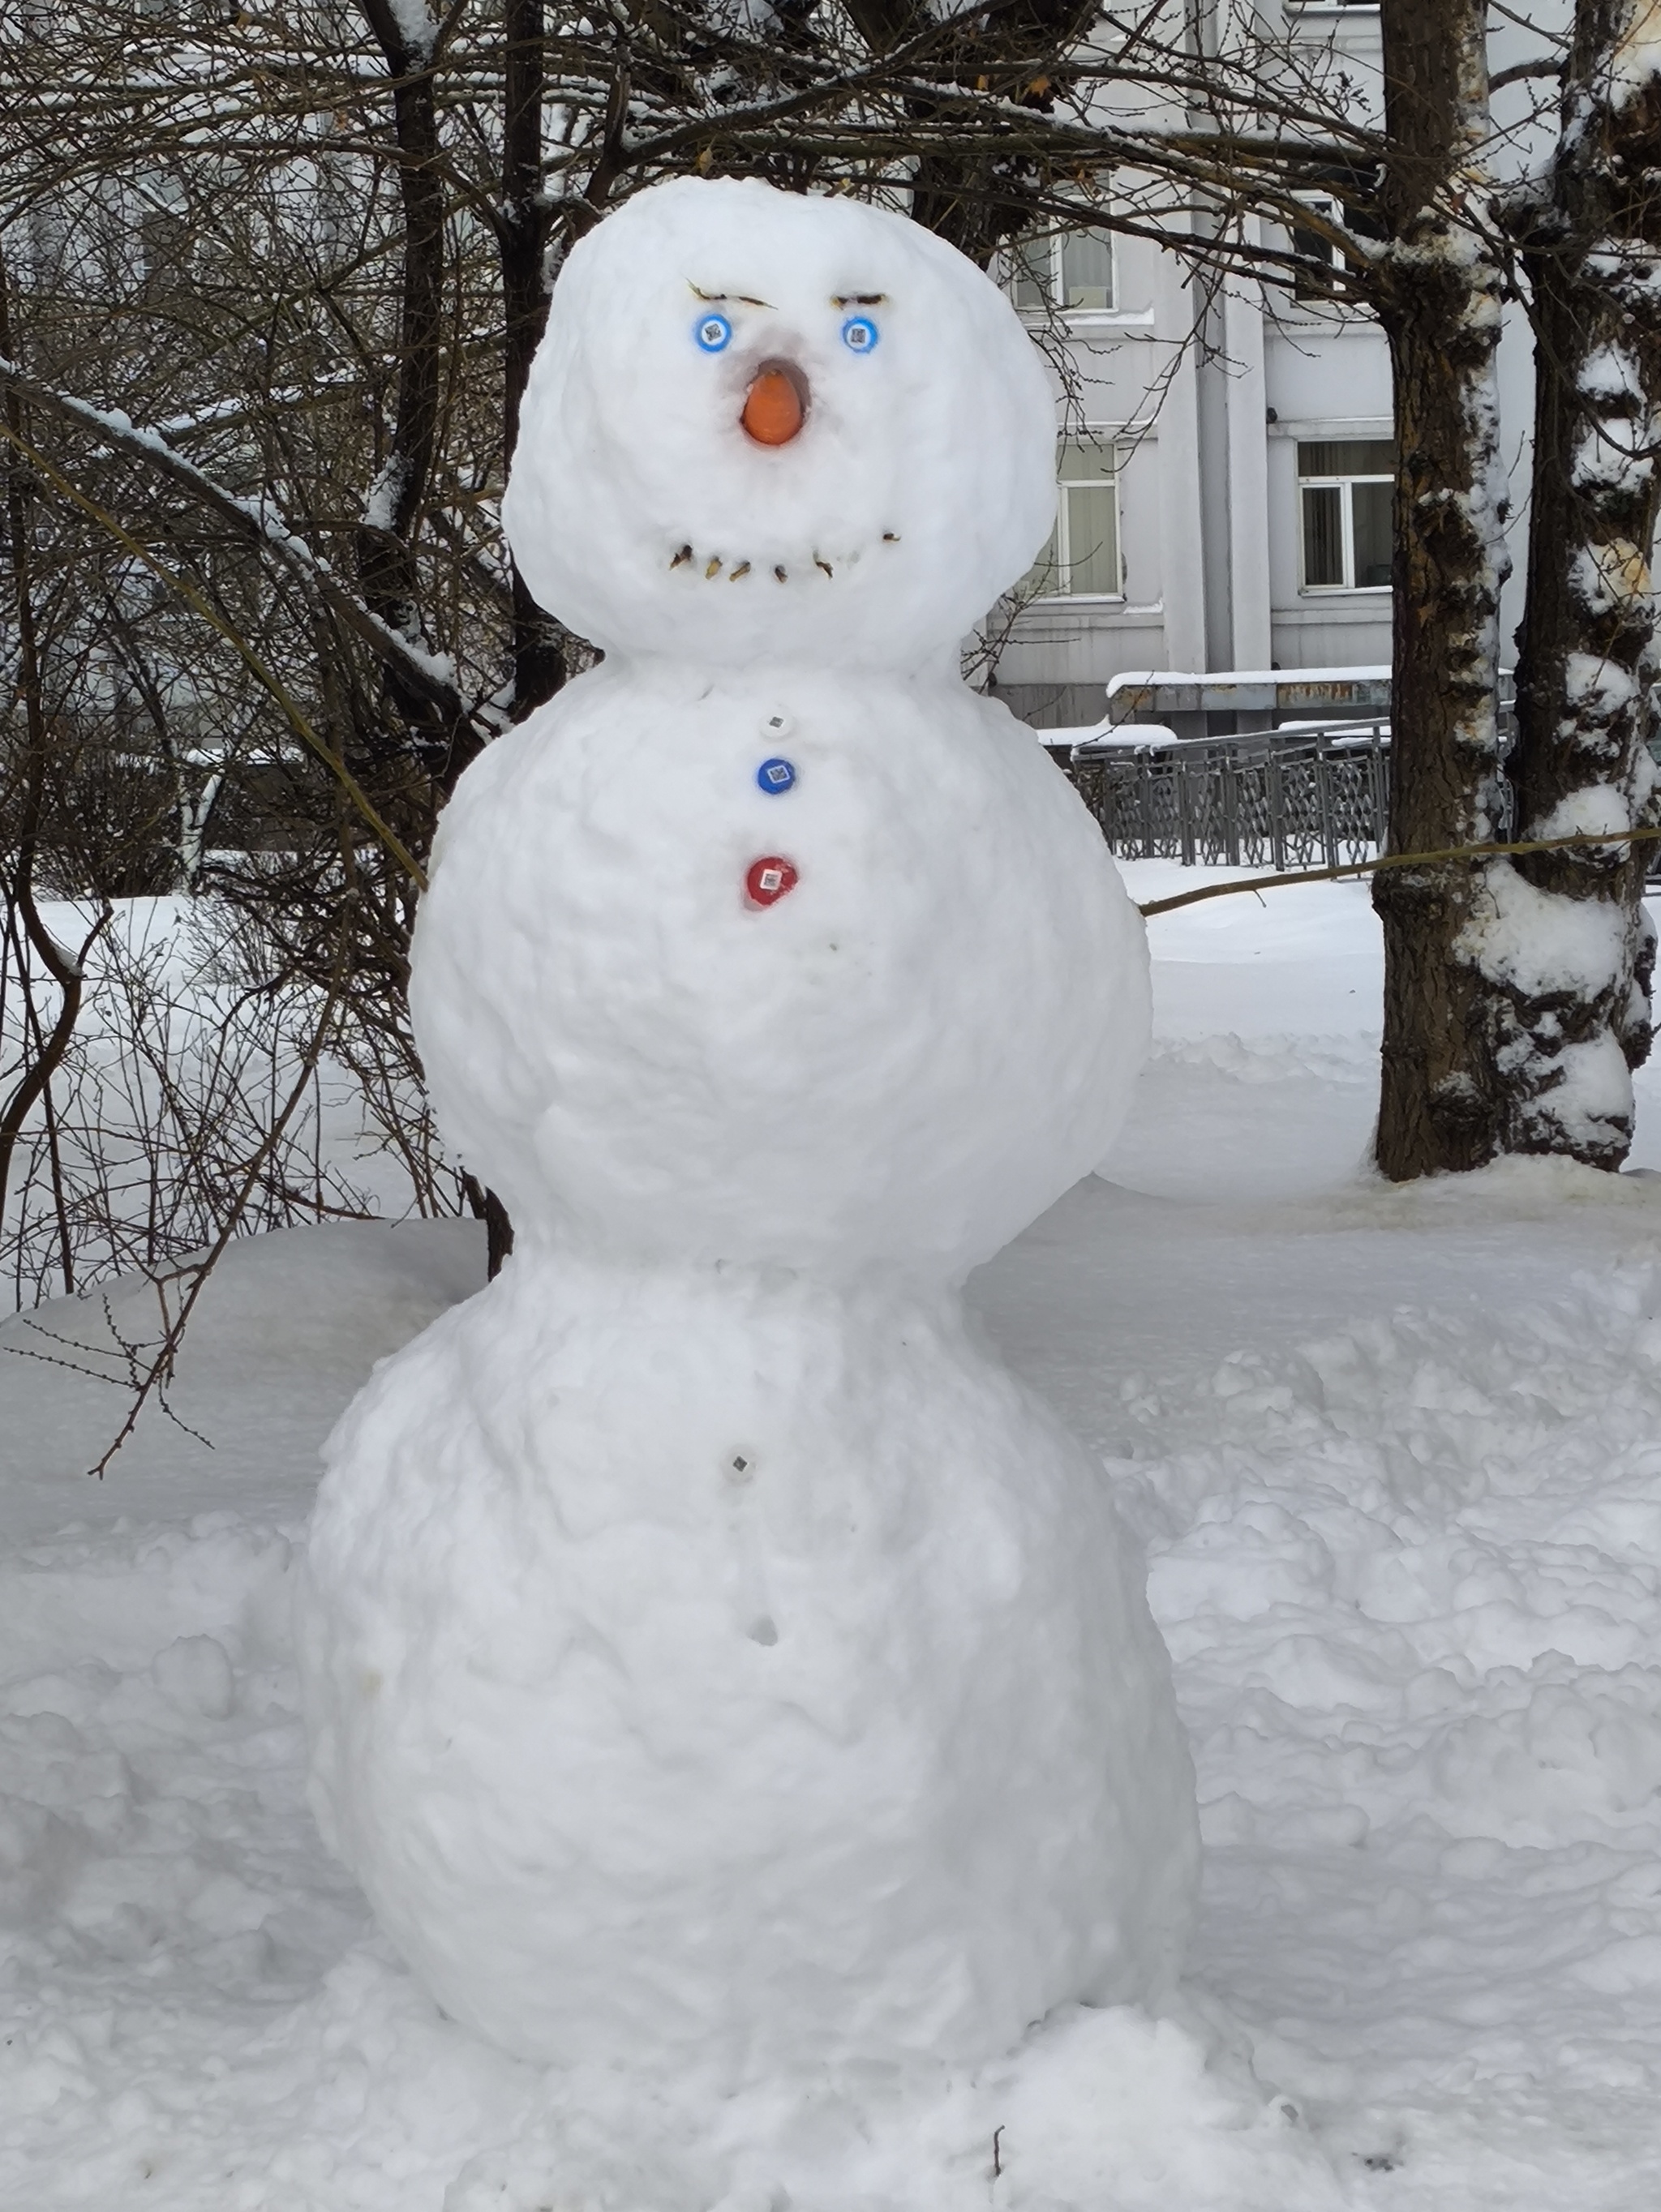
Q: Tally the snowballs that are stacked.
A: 3